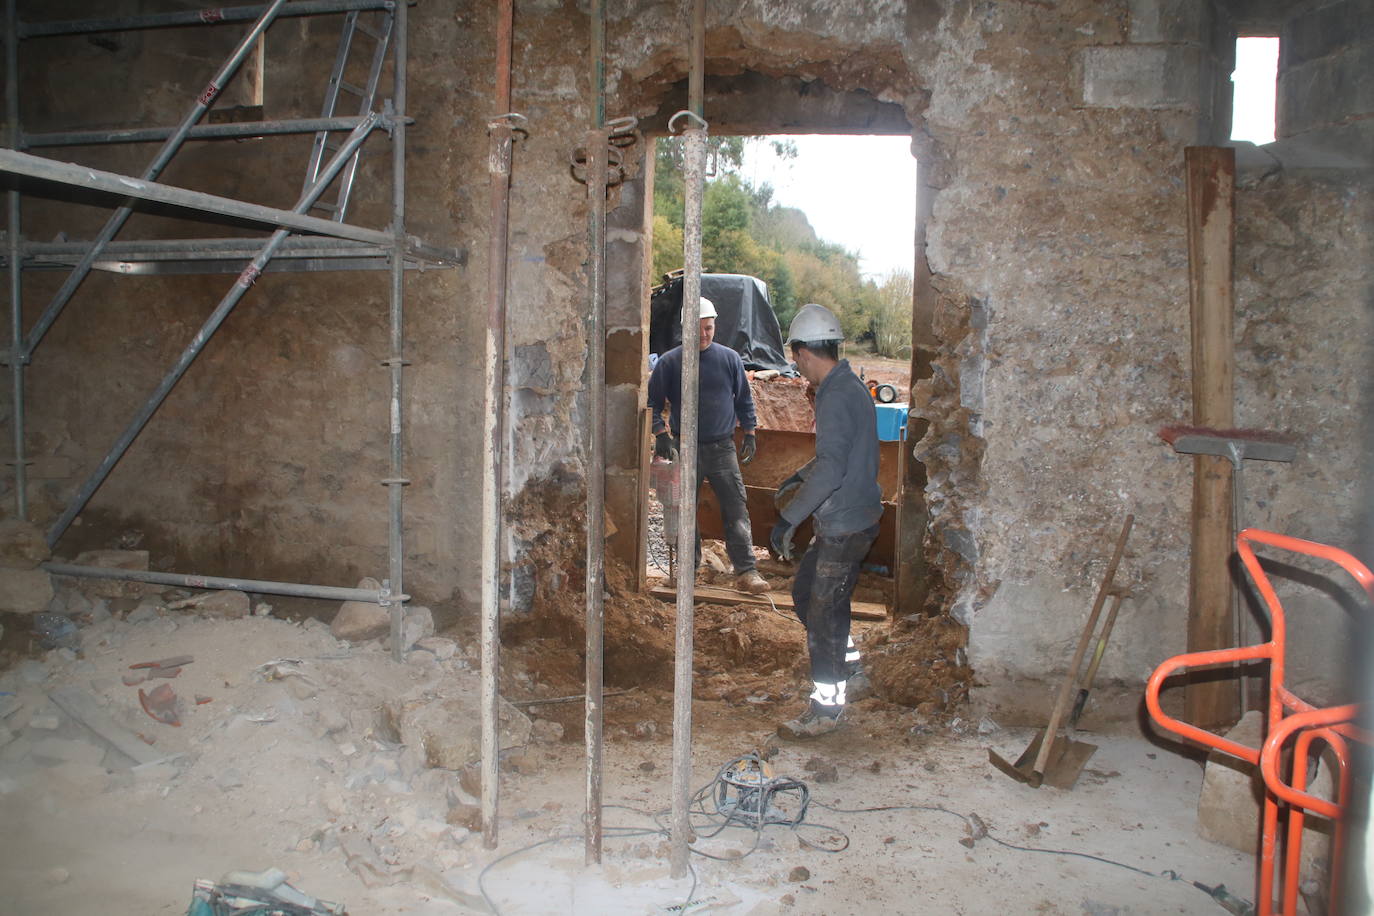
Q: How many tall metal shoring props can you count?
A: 3